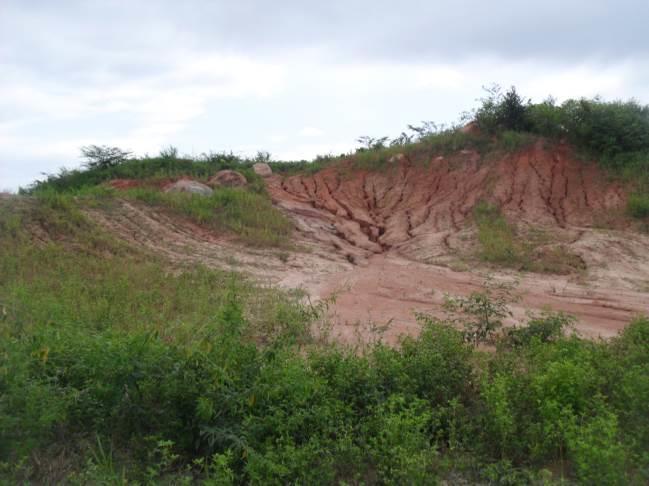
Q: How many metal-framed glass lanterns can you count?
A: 0